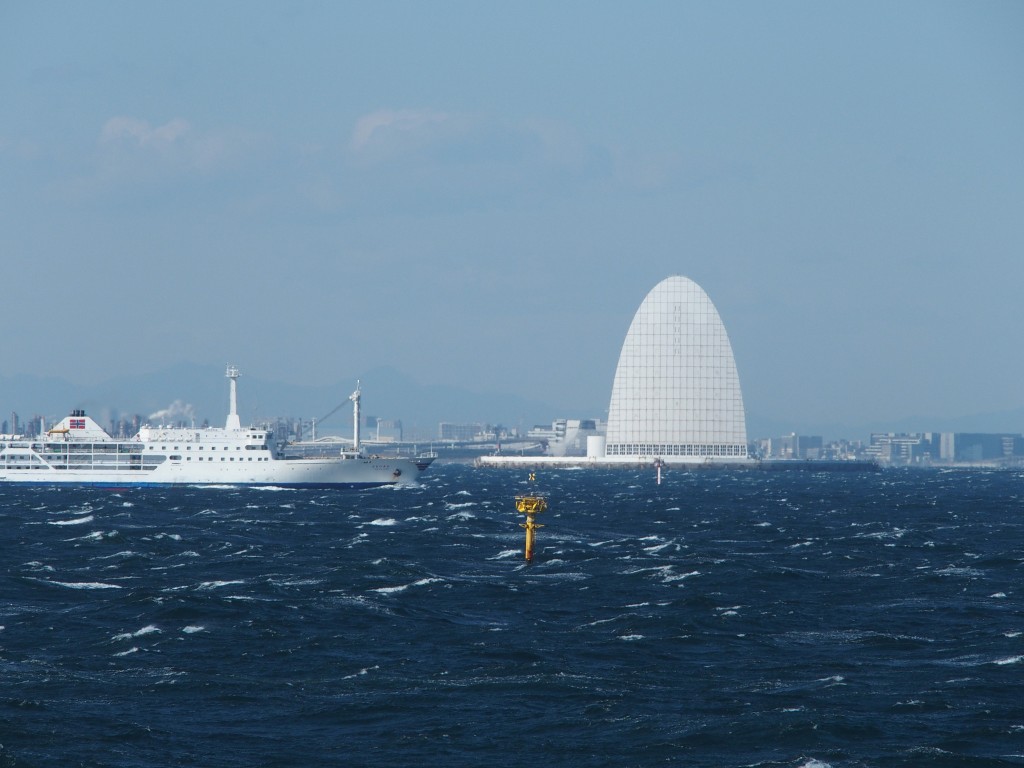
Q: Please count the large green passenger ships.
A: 0